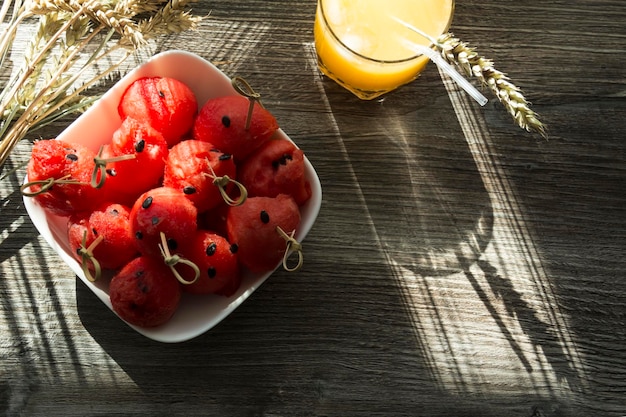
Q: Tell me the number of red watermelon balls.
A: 11